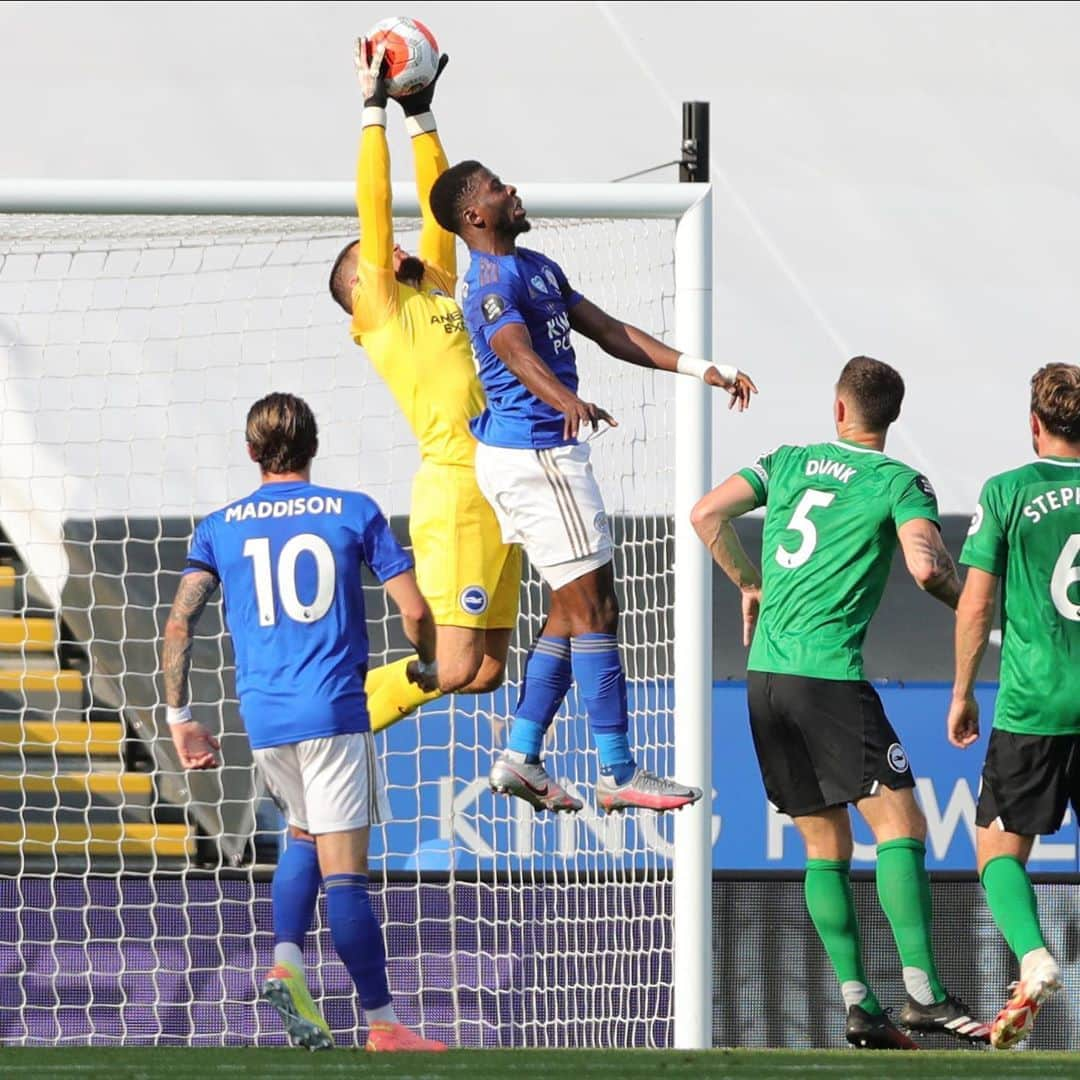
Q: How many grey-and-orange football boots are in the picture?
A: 2